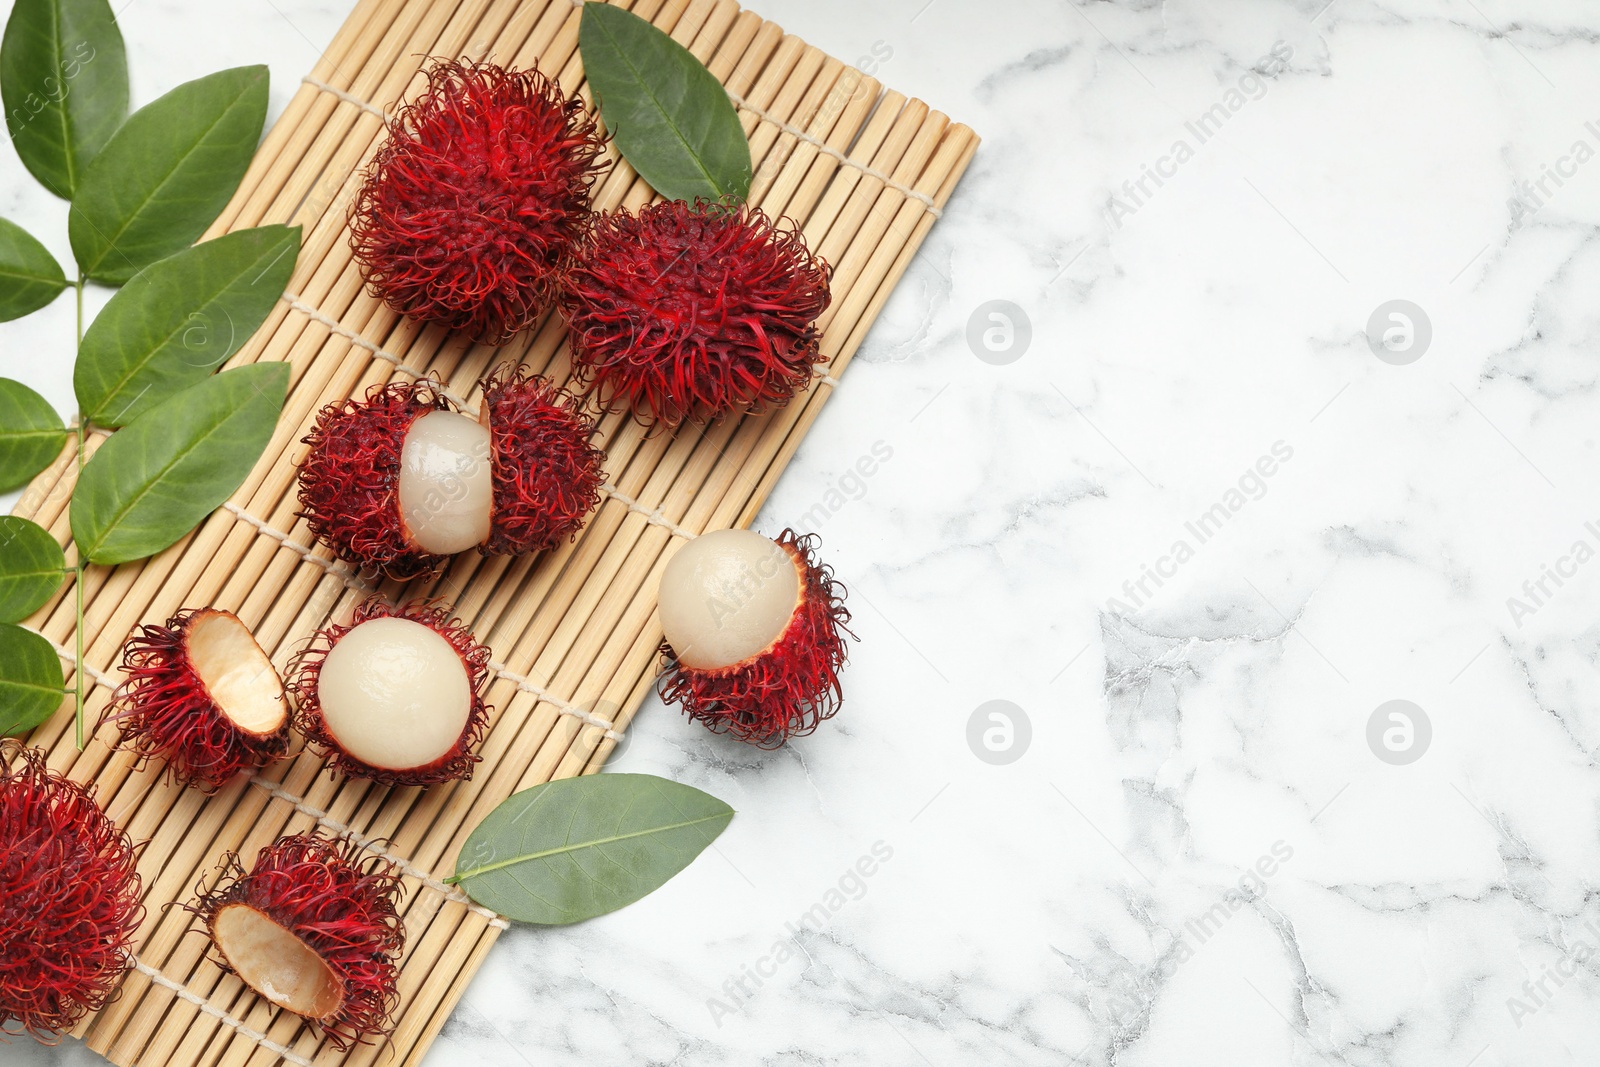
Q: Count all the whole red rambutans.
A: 3